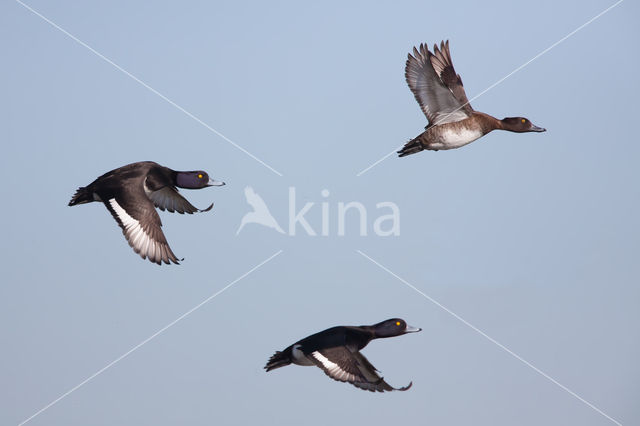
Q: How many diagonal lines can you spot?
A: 4